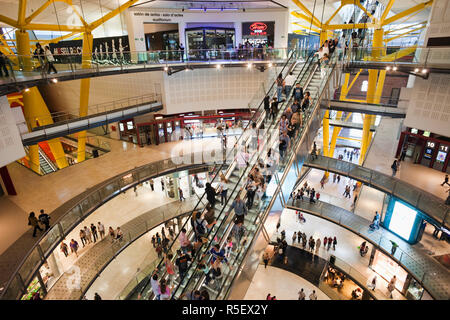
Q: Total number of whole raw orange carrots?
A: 0